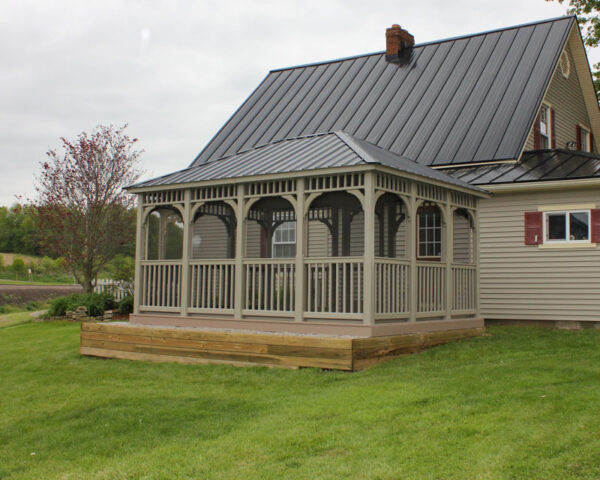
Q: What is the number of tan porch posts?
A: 8